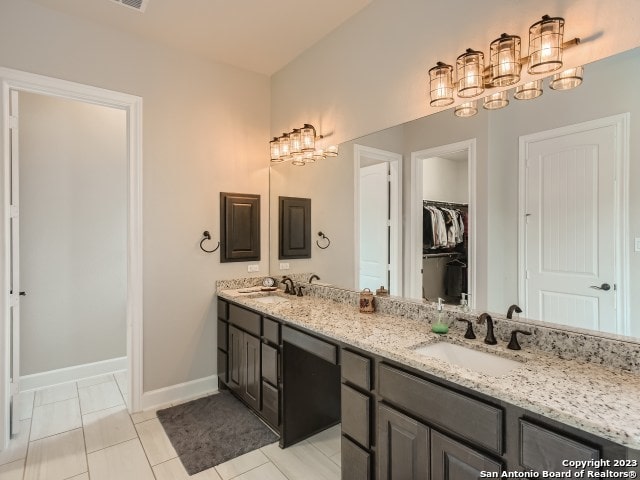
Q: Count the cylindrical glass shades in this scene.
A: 8